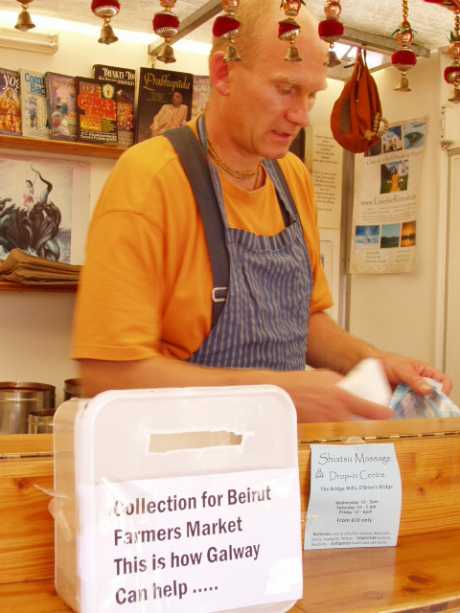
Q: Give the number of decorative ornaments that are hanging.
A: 8